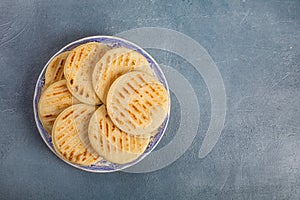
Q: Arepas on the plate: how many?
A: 7